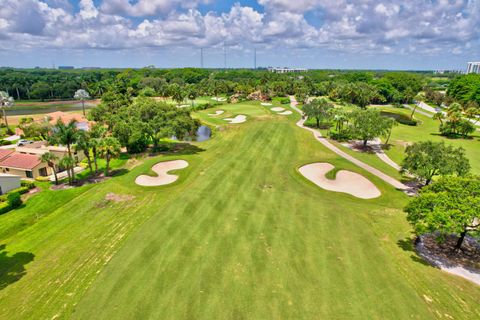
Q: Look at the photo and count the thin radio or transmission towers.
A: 3